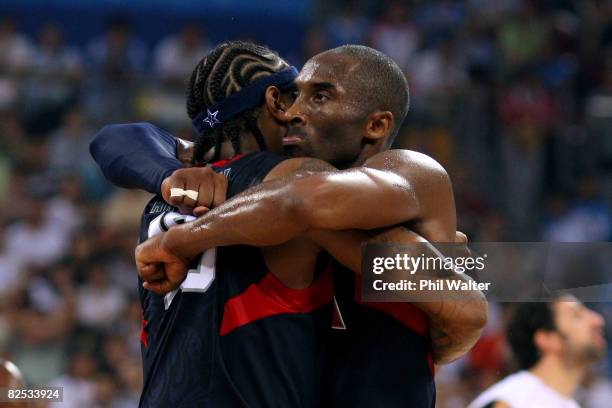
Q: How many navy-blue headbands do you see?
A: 1